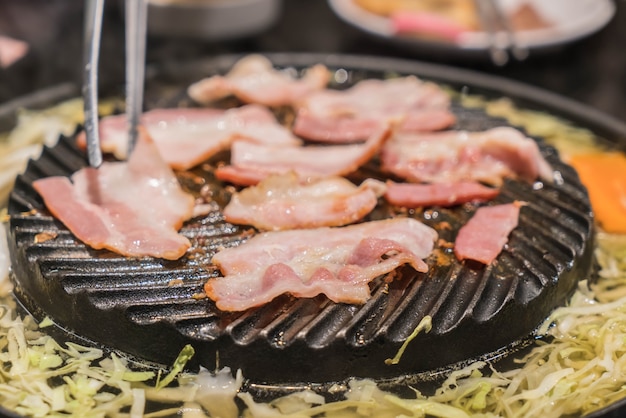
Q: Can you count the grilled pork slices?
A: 10